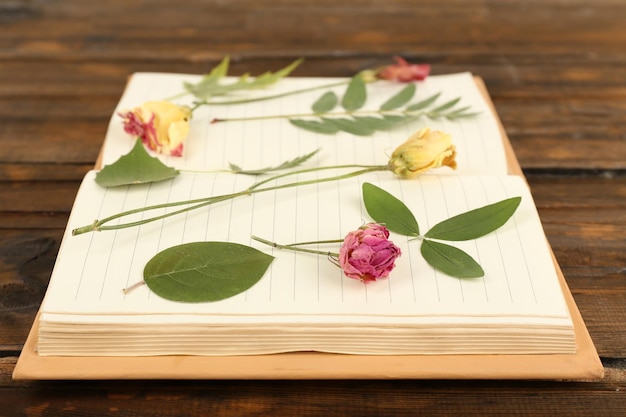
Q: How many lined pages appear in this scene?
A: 2